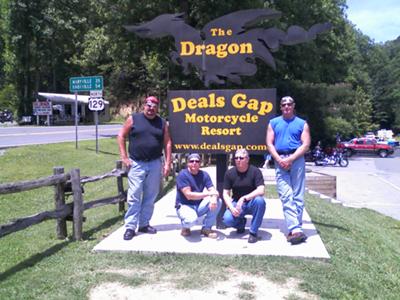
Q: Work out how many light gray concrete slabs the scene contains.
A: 1